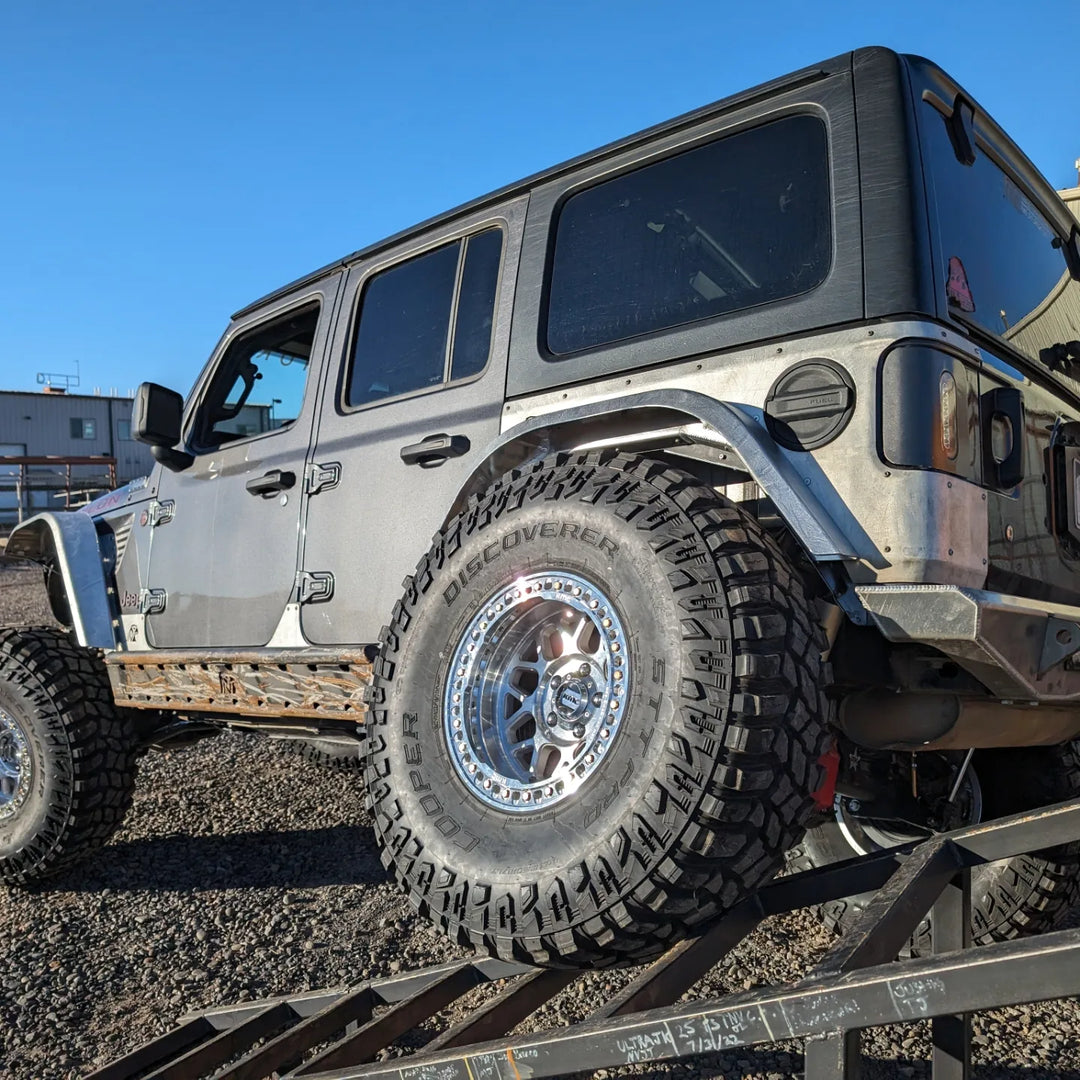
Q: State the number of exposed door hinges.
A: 4